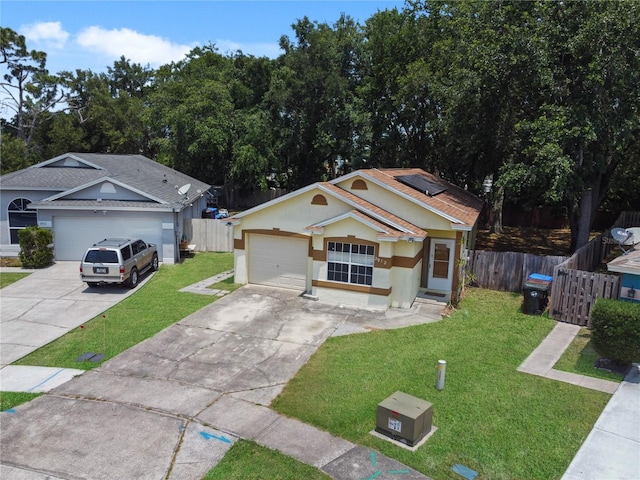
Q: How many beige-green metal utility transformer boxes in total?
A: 1